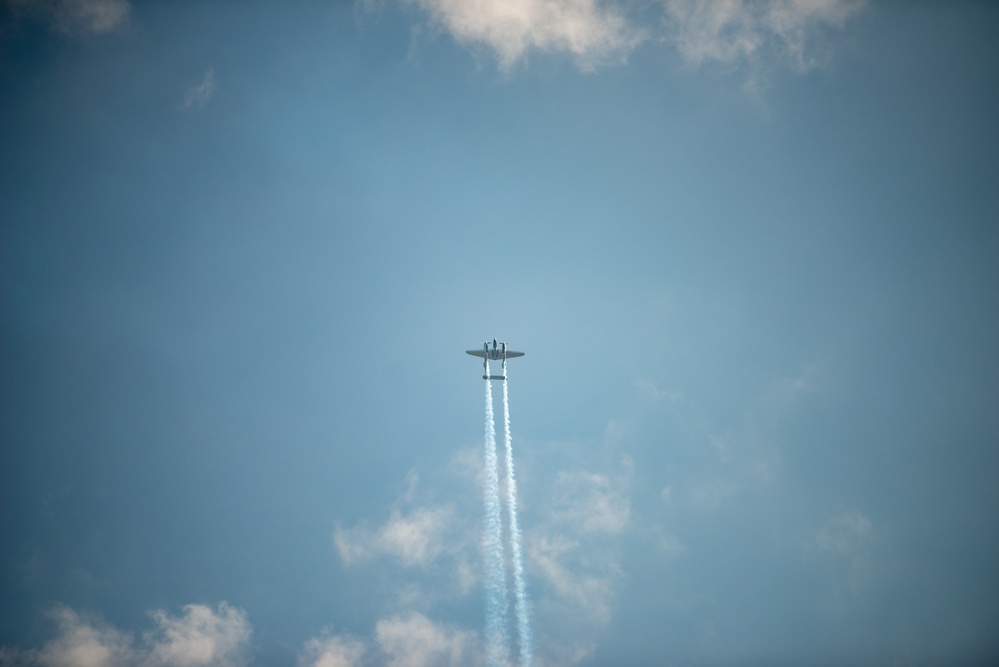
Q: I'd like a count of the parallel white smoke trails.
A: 2